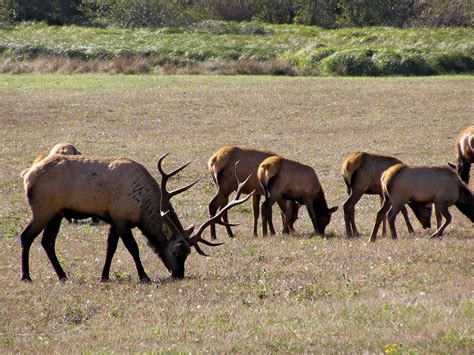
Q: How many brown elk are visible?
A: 7